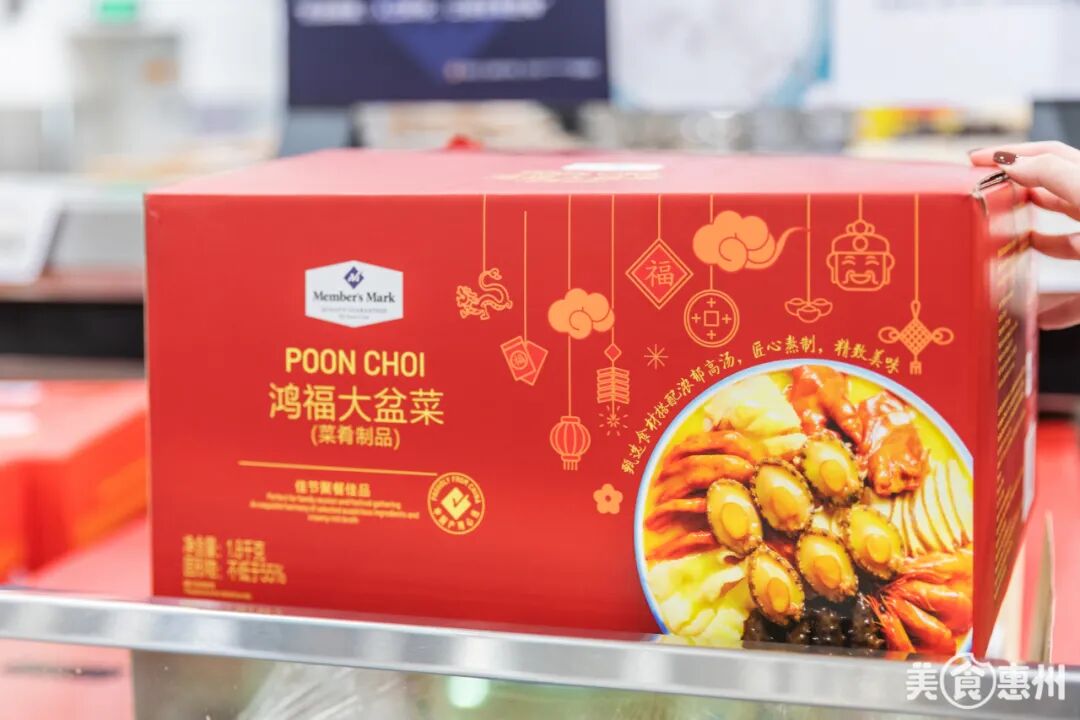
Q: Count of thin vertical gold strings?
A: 9